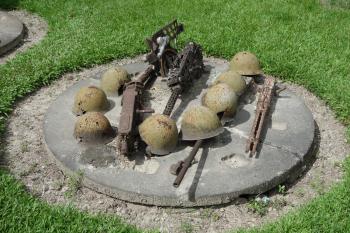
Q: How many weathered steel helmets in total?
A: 8